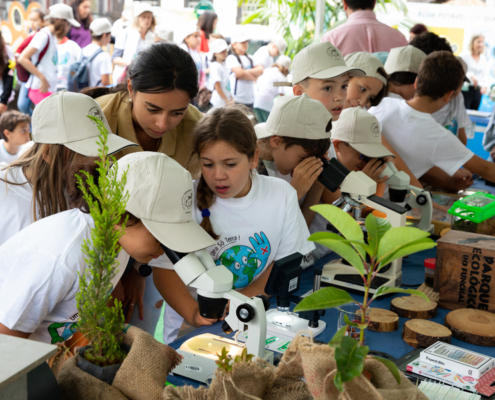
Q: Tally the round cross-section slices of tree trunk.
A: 4